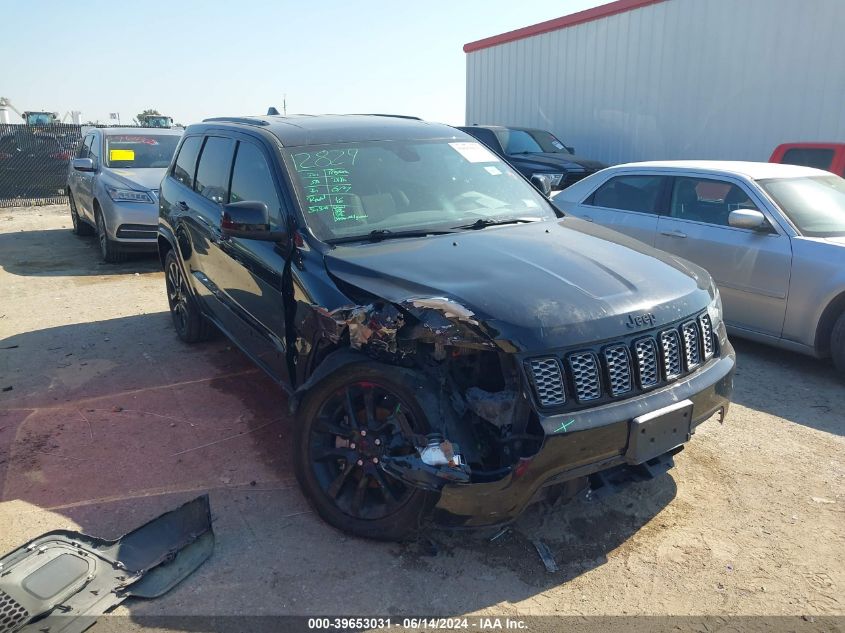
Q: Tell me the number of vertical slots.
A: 7